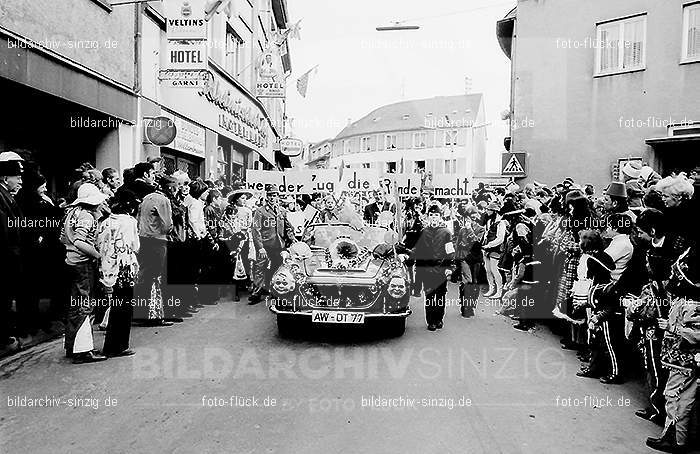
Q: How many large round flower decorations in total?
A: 1